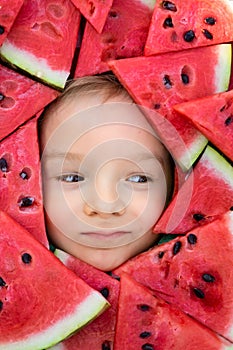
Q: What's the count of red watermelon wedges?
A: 14